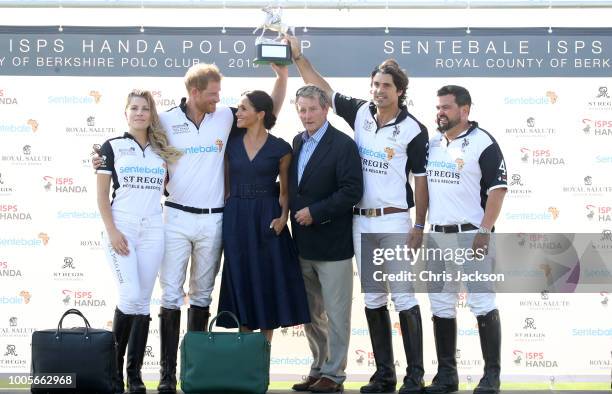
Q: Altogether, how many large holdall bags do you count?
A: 2